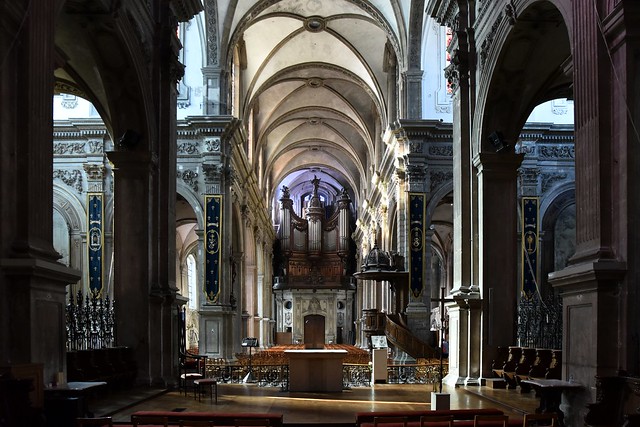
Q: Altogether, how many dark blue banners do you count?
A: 4